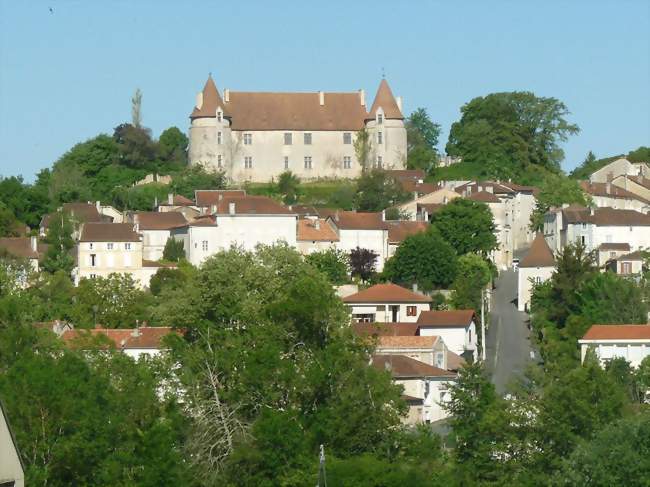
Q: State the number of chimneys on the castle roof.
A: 5